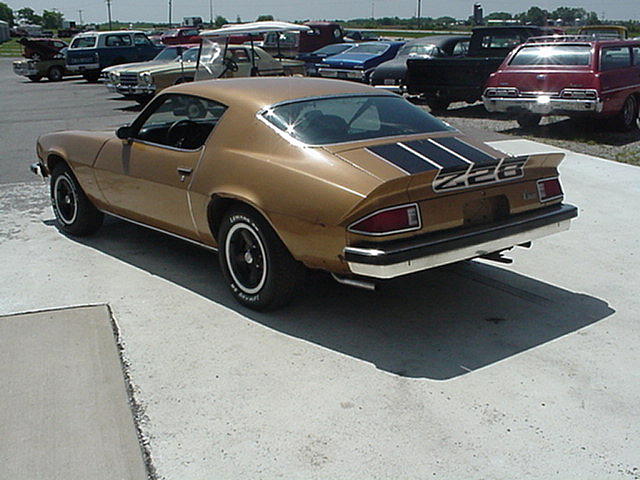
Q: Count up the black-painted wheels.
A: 2